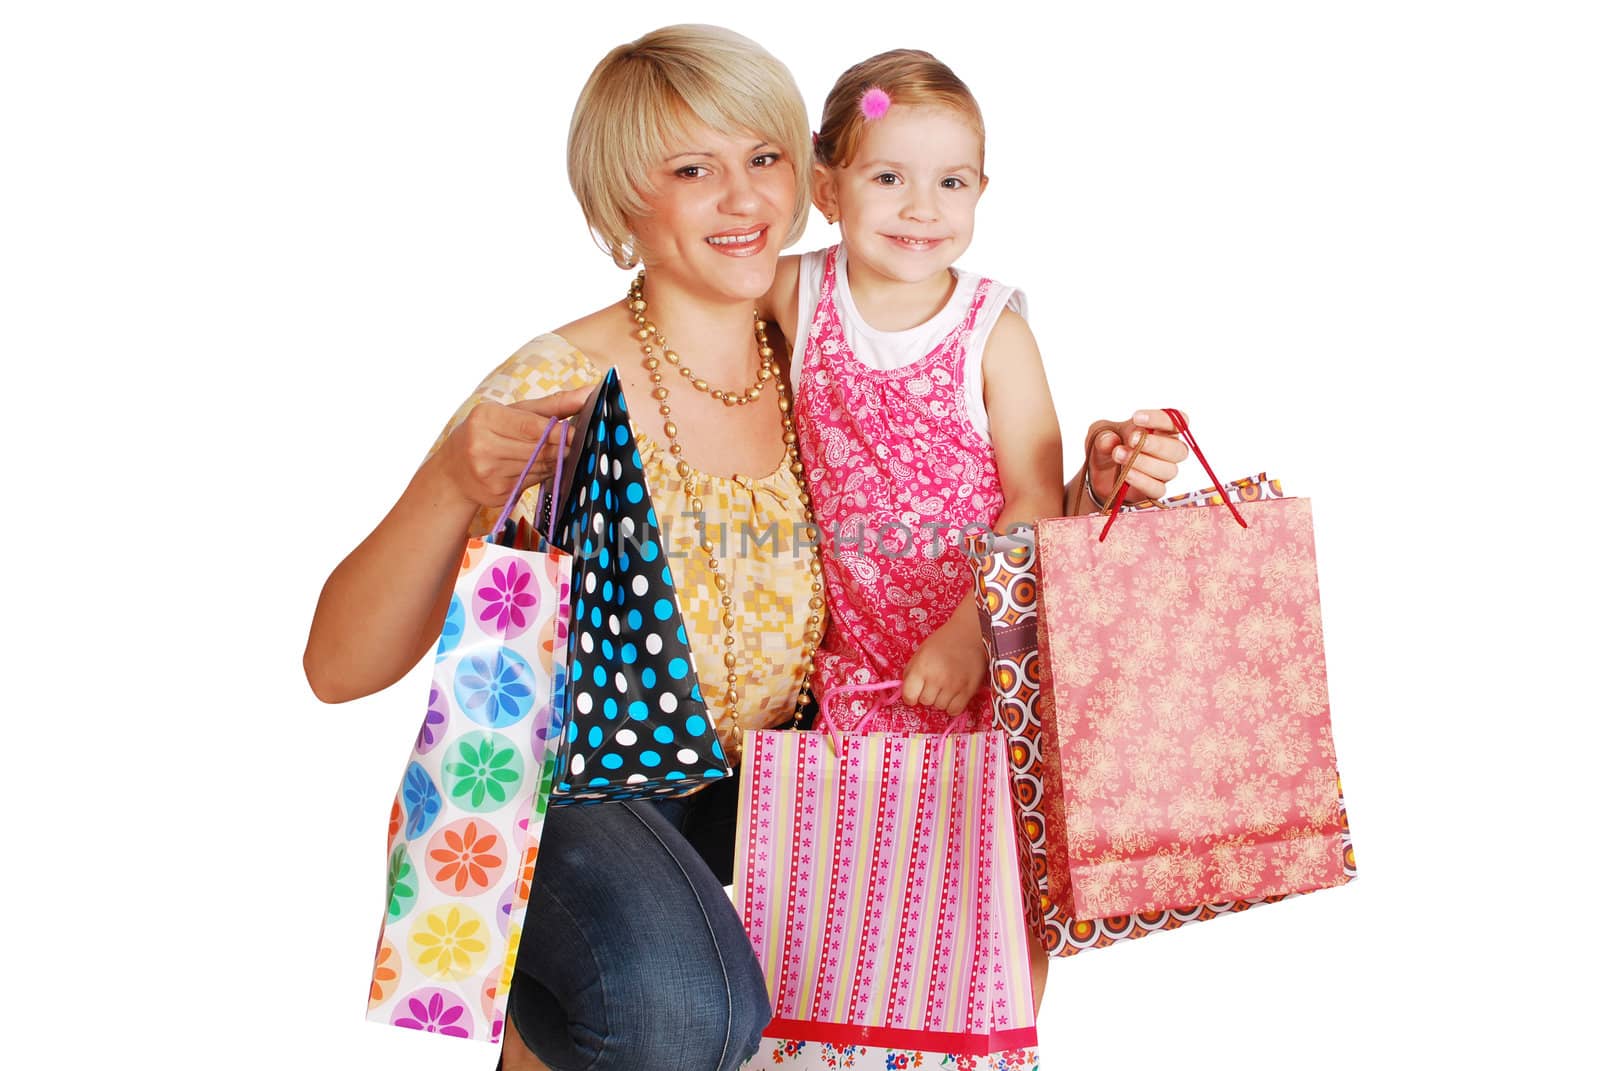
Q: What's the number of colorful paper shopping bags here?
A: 5